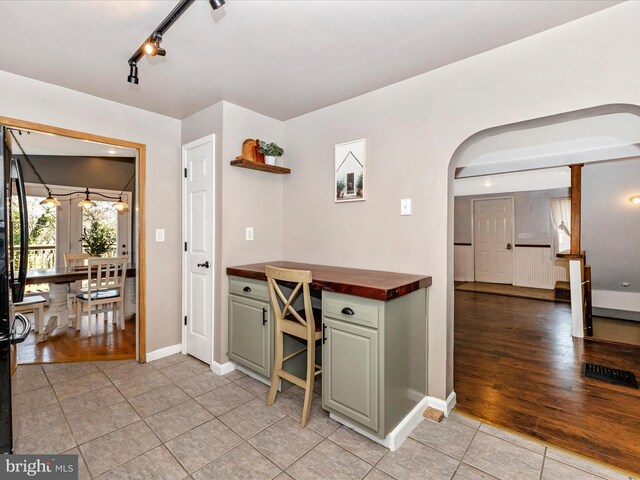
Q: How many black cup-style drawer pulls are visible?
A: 2